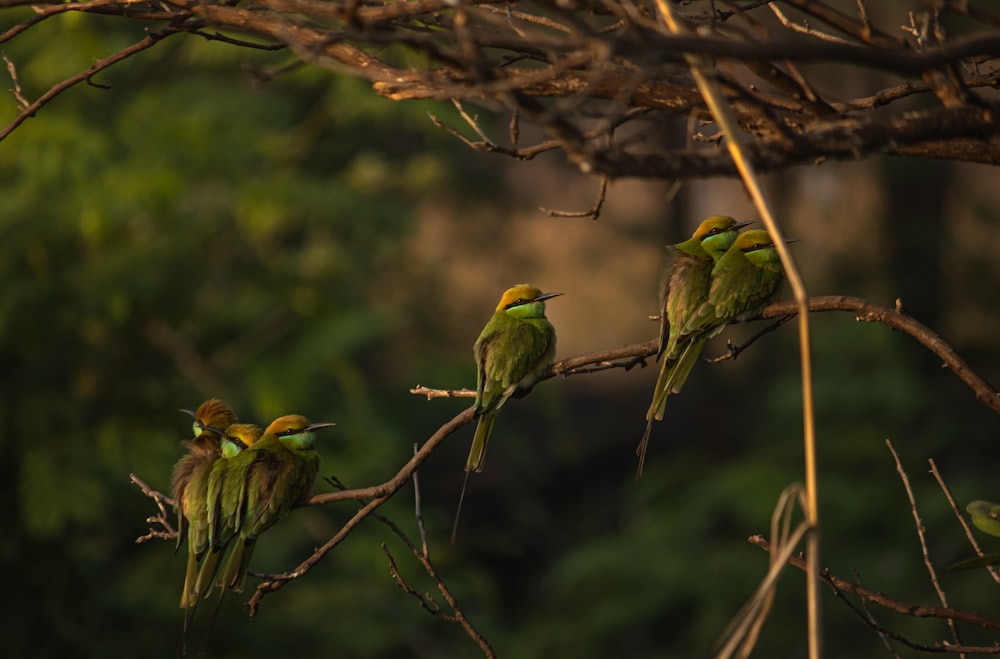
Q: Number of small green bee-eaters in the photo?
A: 6